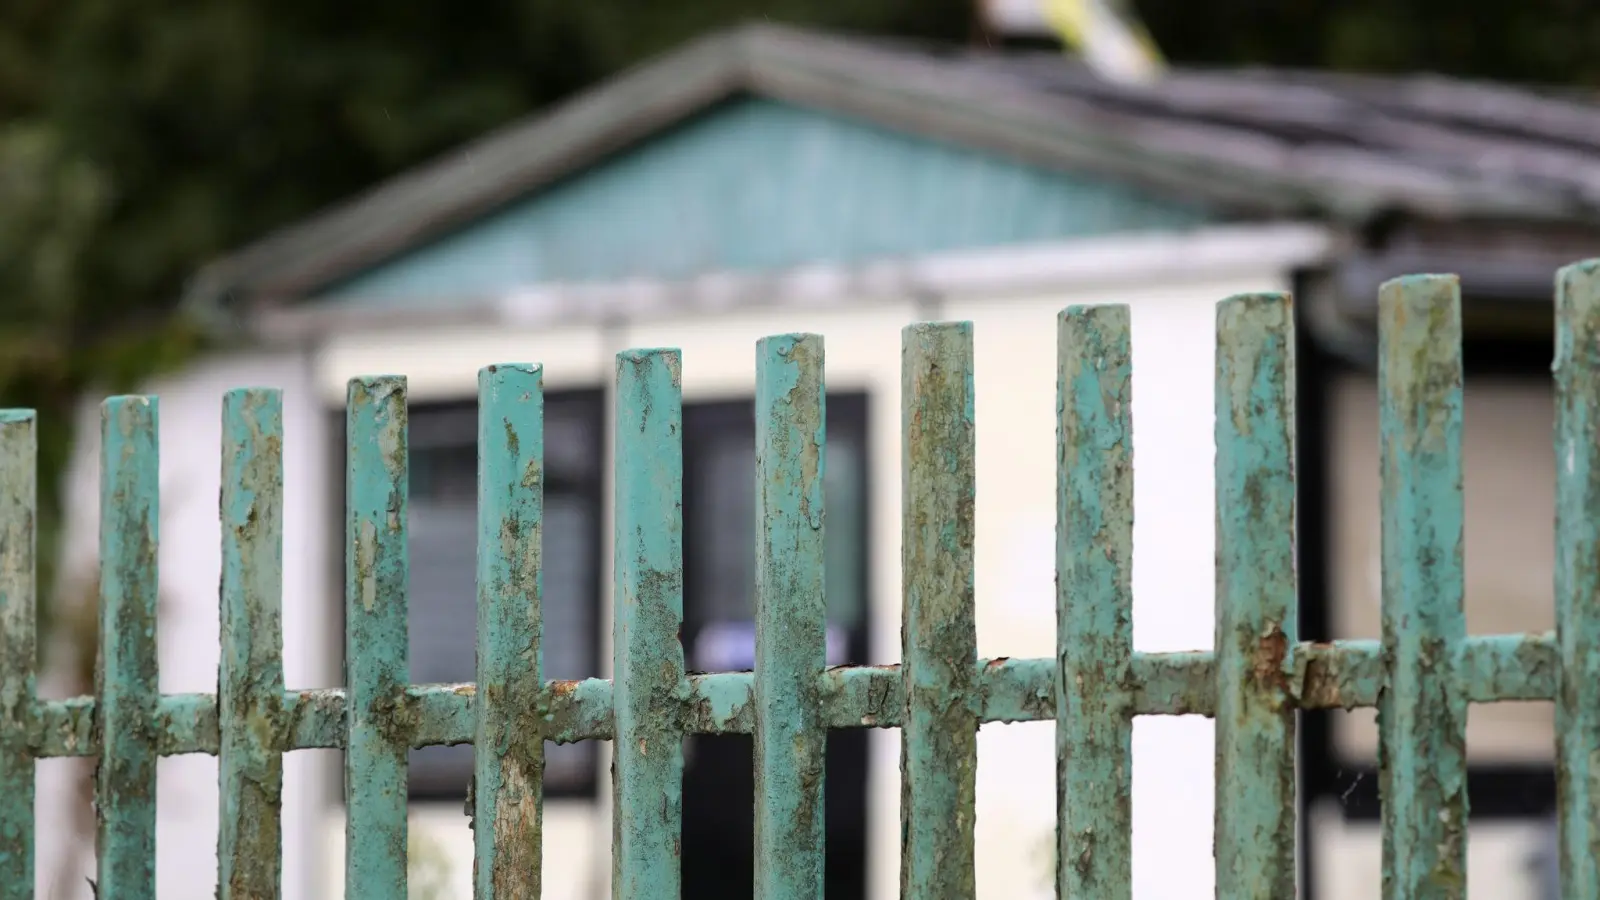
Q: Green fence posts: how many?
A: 12